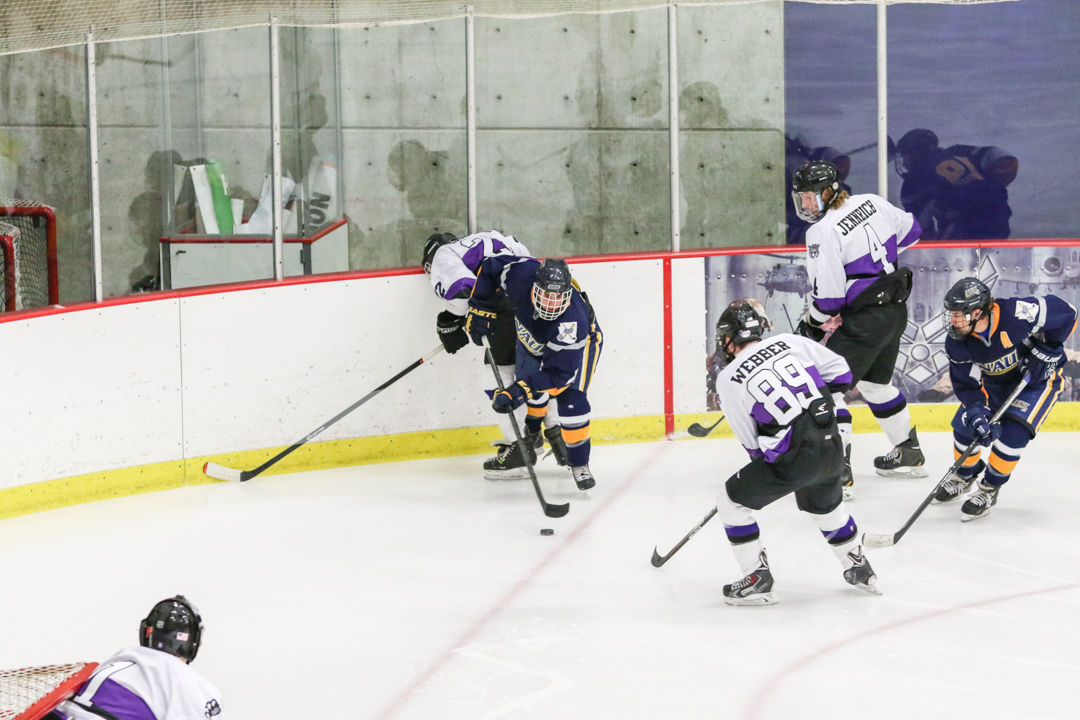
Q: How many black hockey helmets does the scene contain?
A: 6